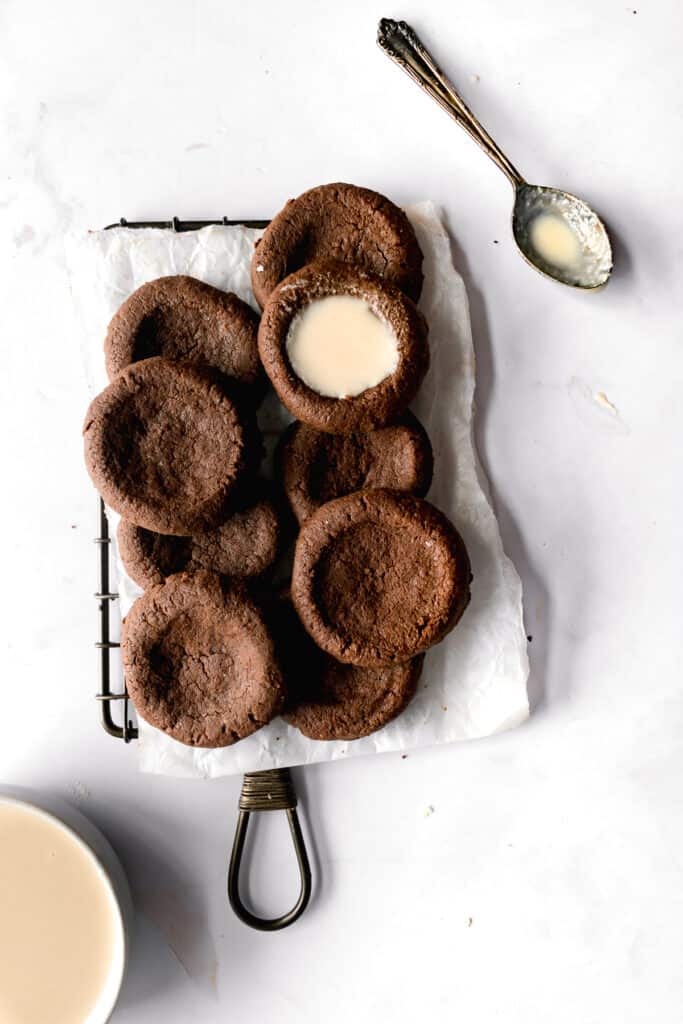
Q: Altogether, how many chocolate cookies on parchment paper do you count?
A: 9